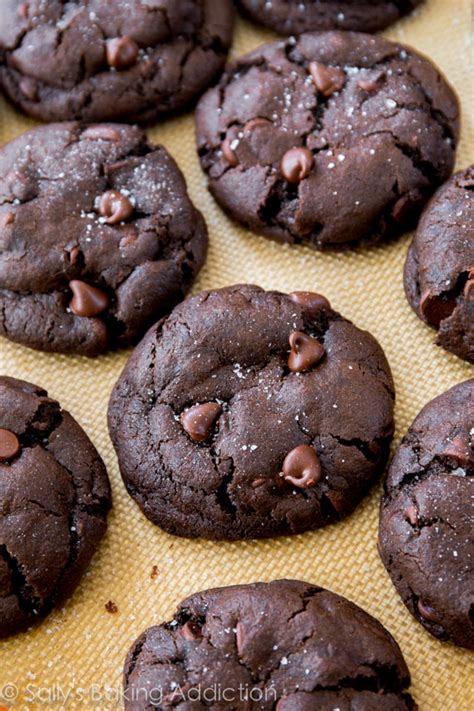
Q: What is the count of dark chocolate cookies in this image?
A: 9